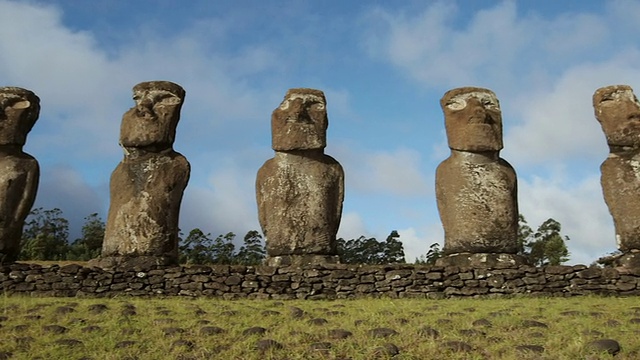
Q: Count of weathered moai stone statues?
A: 5